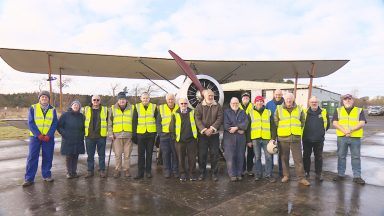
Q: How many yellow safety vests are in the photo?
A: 11